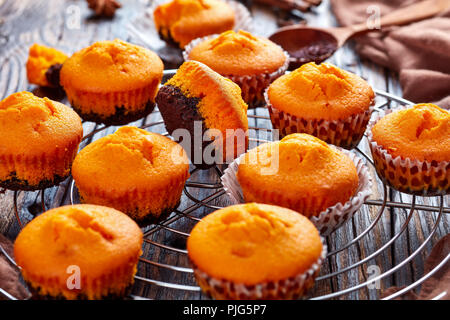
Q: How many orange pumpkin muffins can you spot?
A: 11